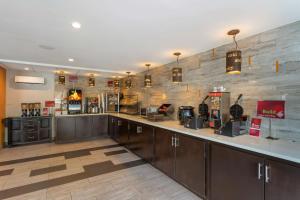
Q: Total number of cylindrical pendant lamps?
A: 7